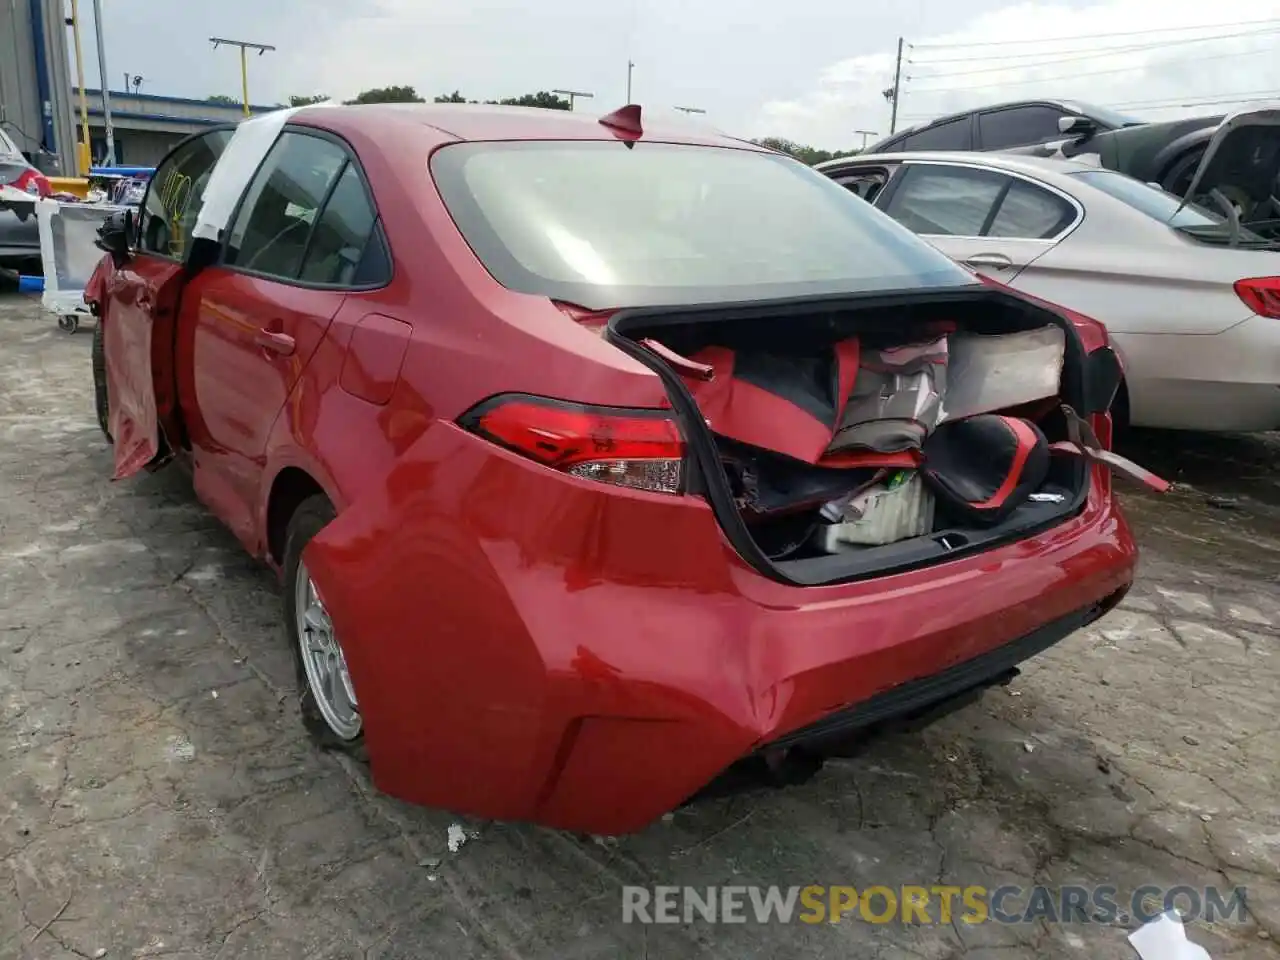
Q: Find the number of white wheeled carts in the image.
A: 1